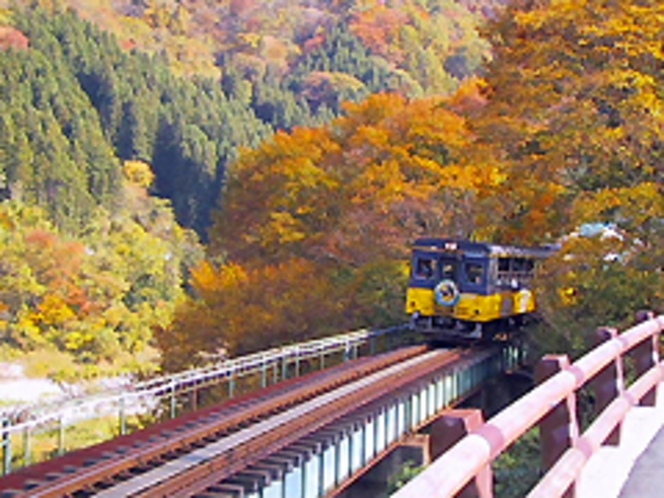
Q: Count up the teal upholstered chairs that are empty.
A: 0